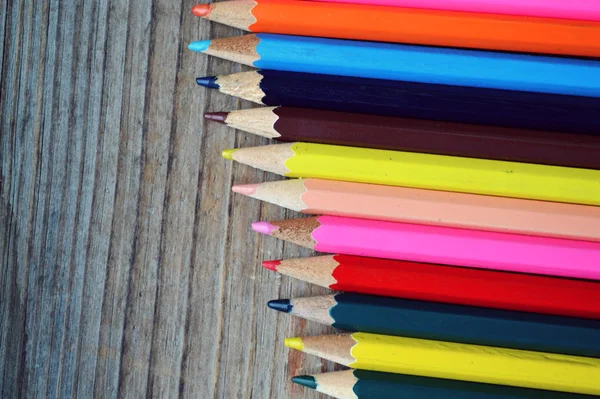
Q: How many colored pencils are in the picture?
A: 12